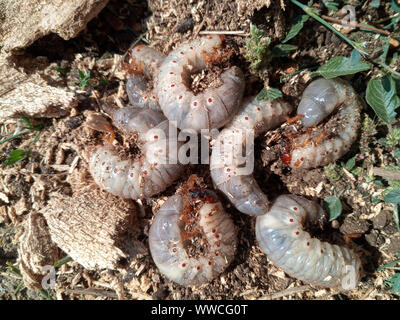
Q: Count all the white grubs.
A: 7